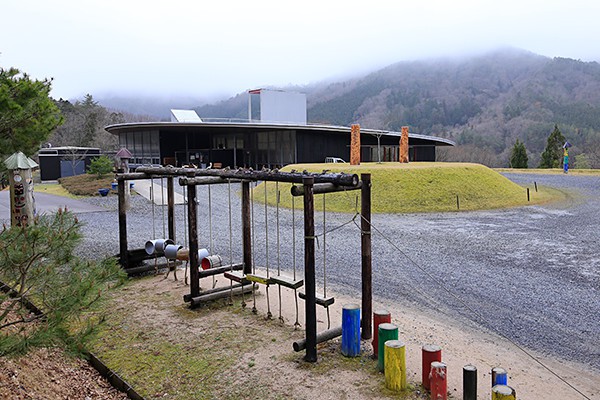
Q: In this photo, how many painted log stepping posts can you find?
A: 9